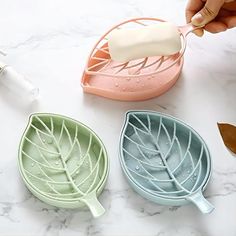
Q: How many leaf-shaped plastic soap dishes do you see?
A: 3